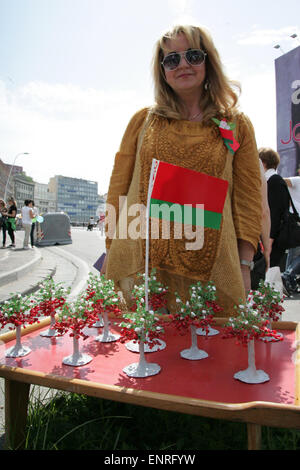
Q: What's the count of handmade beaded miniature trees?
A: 11